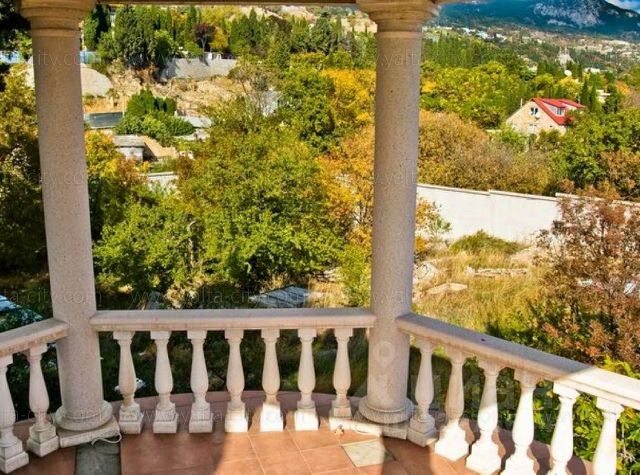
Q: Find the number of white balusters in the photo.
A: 15